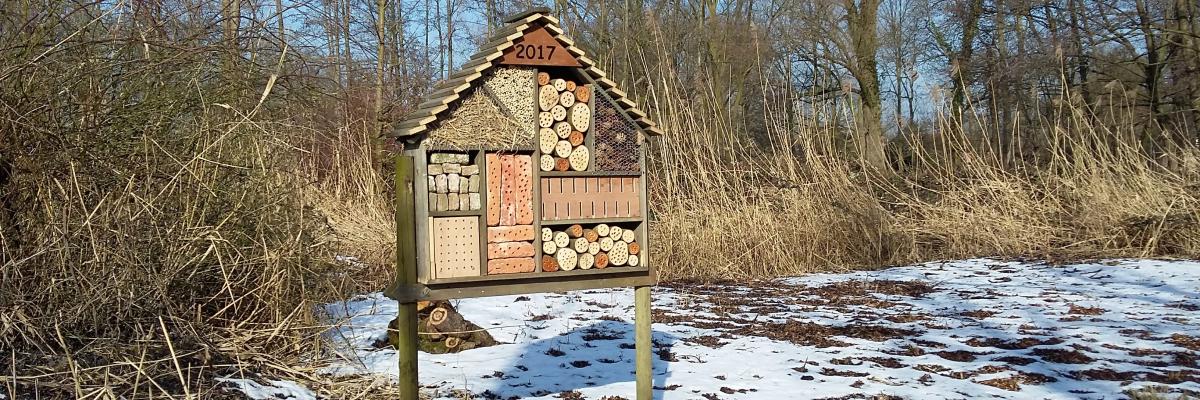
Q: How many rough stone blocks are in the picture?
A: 14